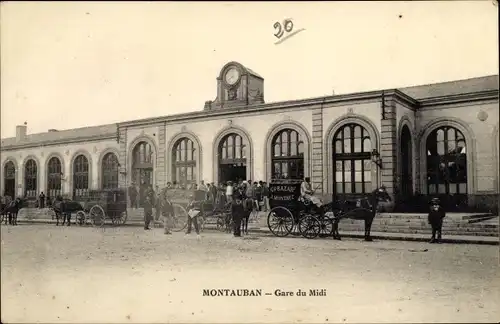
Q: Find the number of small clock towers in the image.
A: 1